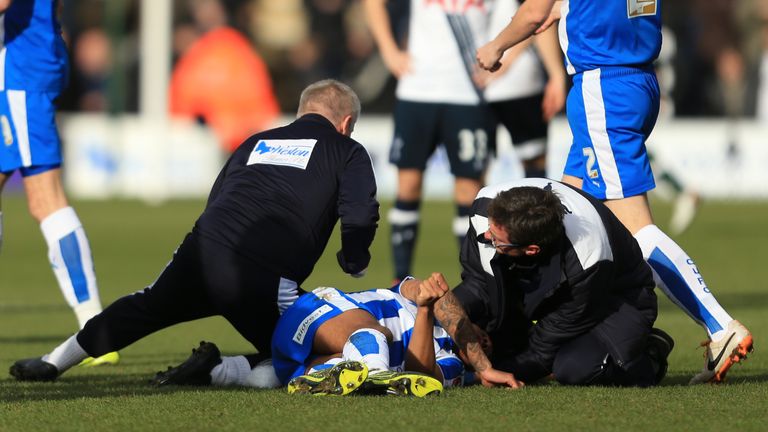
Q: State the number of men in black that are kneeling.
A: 2